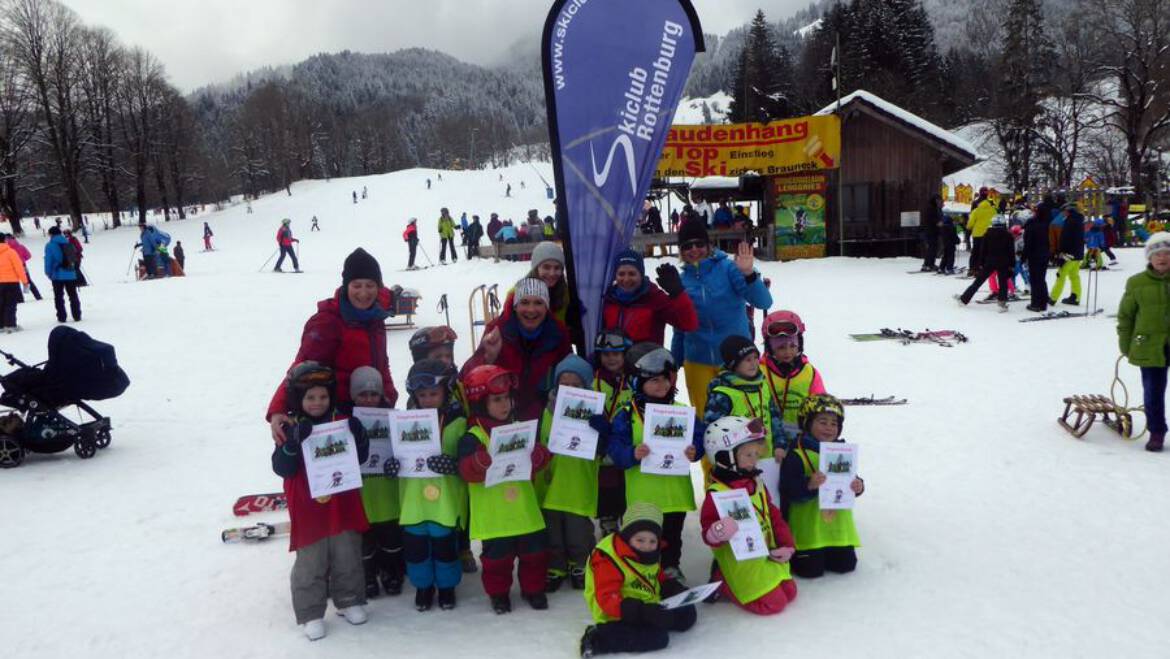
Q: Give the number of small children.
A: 13